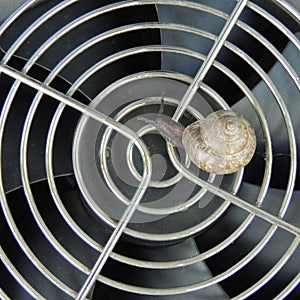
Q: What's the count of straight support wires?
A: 4